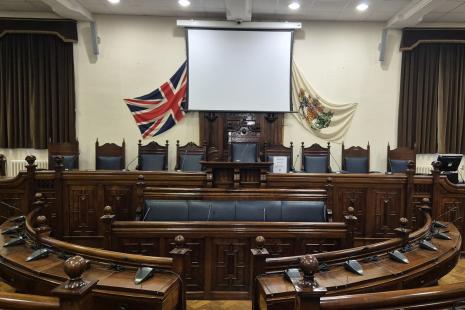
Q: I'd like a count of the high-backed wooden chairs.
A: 9